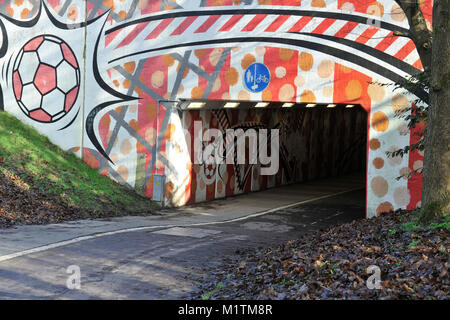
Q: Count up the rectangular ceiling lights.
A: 7